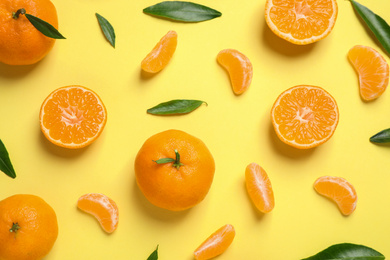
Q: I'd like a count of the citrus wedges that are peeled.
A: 7